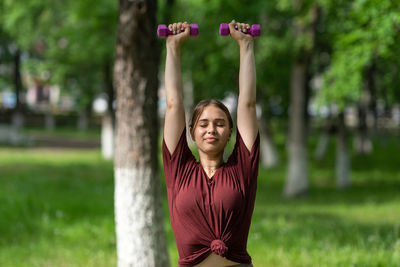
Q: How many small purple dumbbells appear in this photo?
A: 2